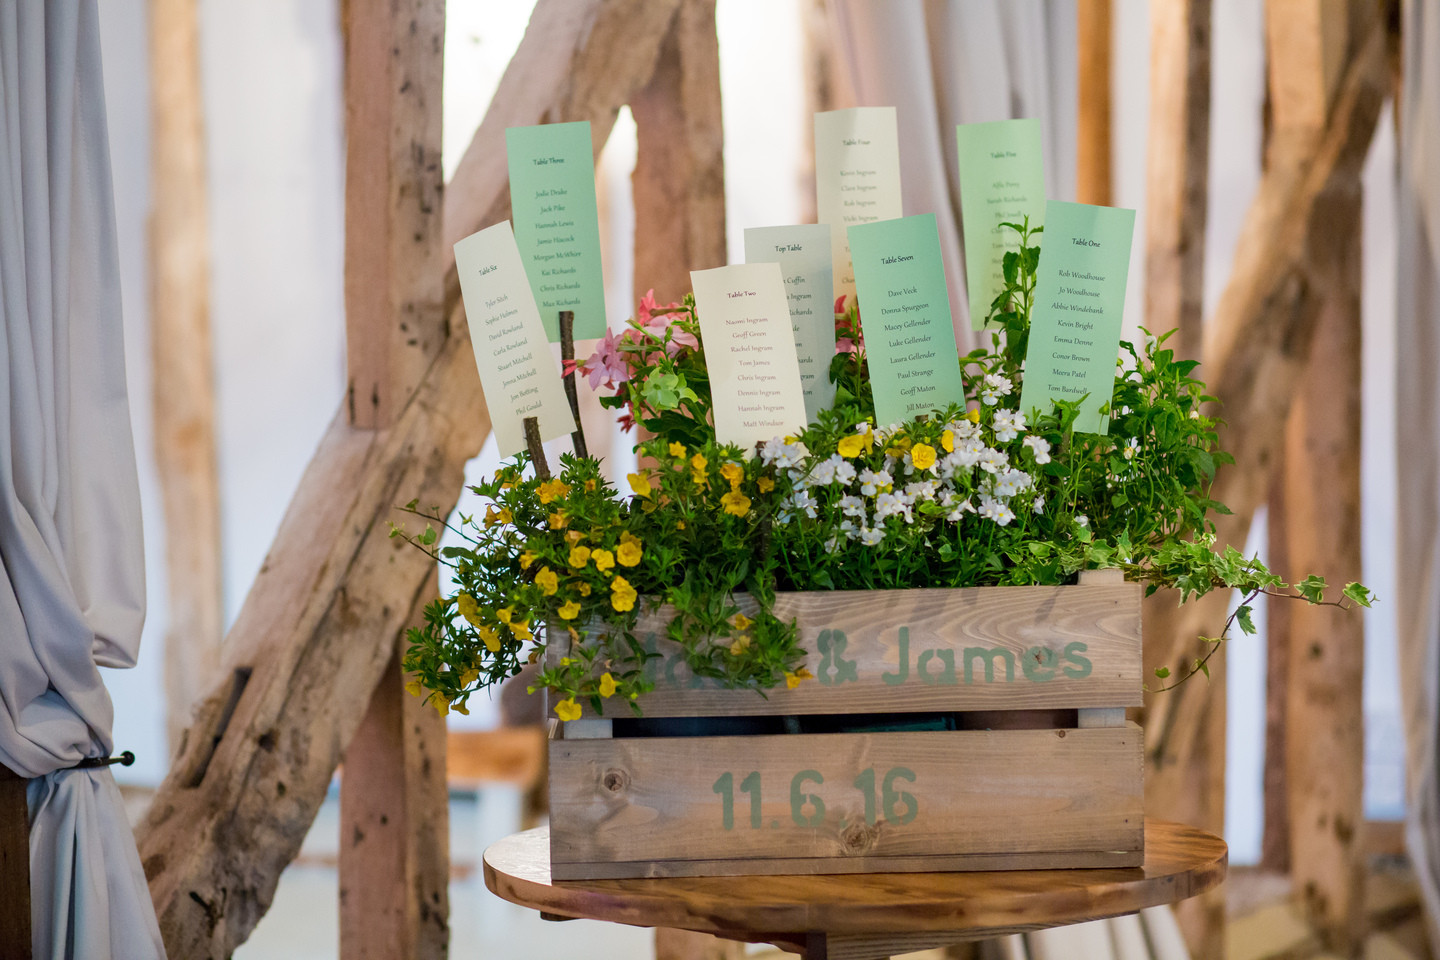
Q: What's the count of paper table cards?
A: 8